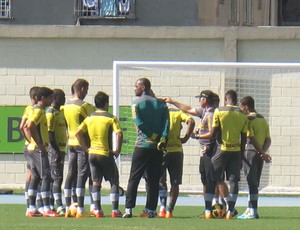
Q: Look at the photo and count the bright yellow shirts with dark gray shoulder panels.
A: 8